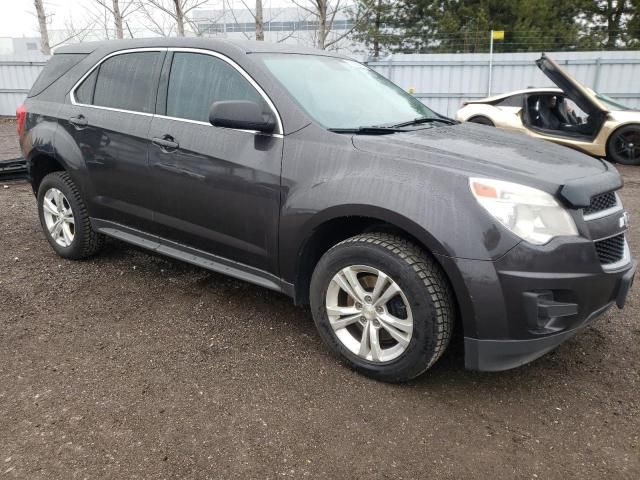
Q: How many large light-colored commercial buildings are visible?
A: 1